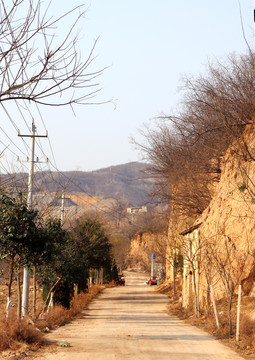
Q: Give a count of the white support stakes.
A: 2